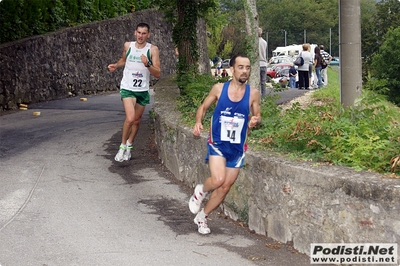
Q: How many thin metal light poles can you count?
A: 4